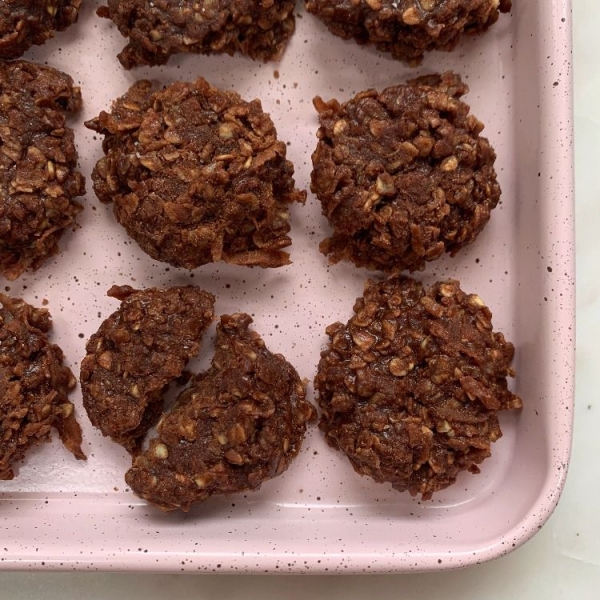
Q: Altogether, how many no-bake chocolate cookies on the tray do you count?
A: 9